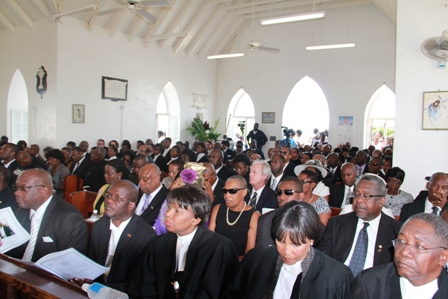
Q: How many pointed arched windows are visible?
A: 5